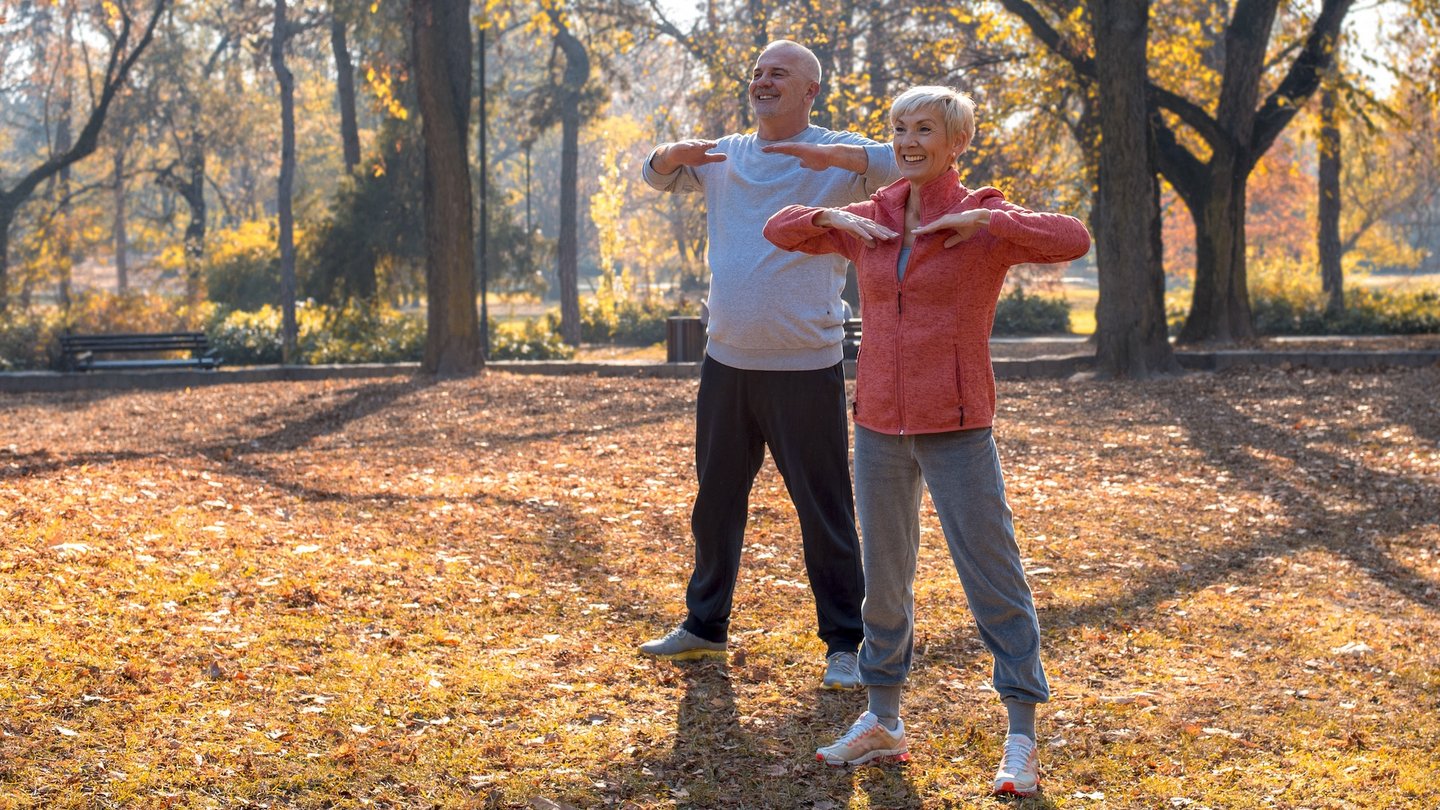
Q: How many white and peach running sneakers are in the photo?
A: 2